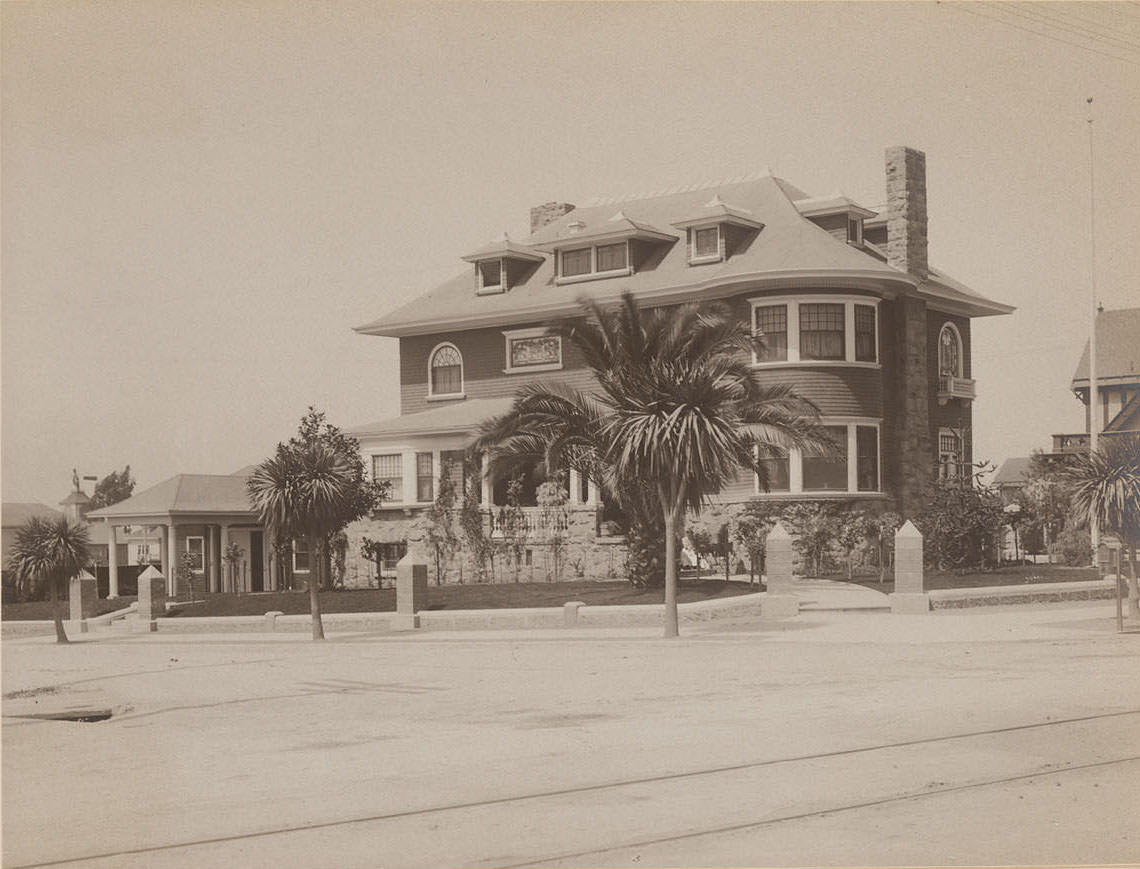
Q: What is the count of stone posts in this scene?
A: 5